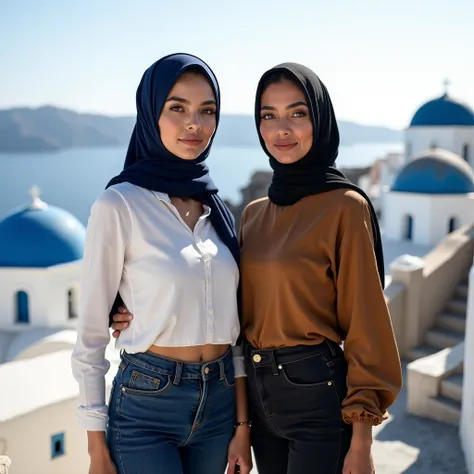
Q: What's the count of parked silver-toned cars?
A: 0